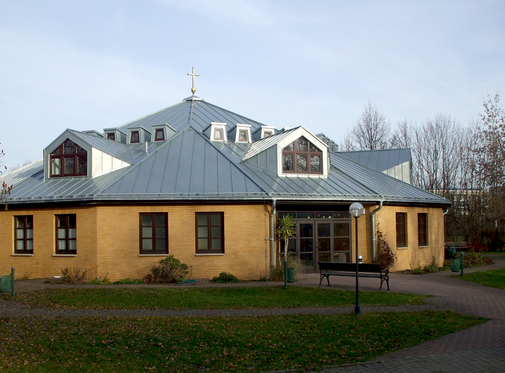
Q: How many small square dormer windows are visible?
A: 6